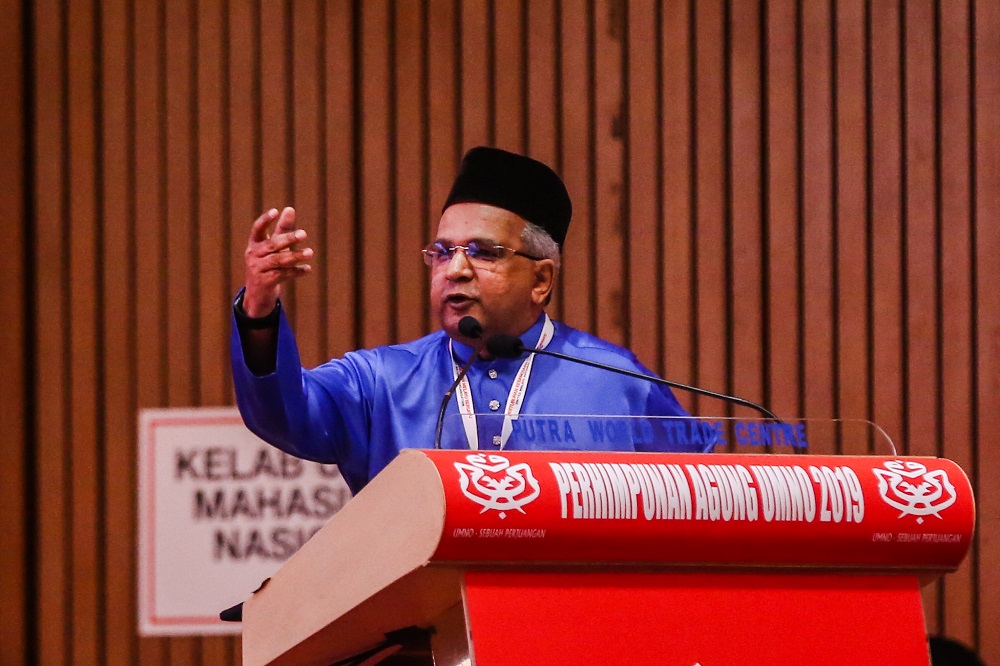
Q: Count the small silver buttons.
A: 3